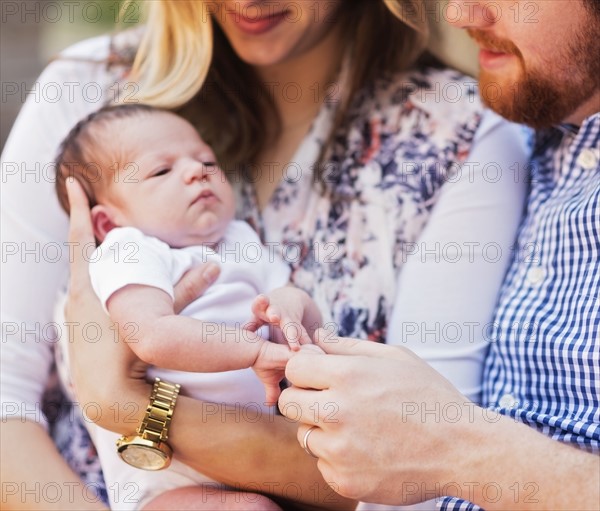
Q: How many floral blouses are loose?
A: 1